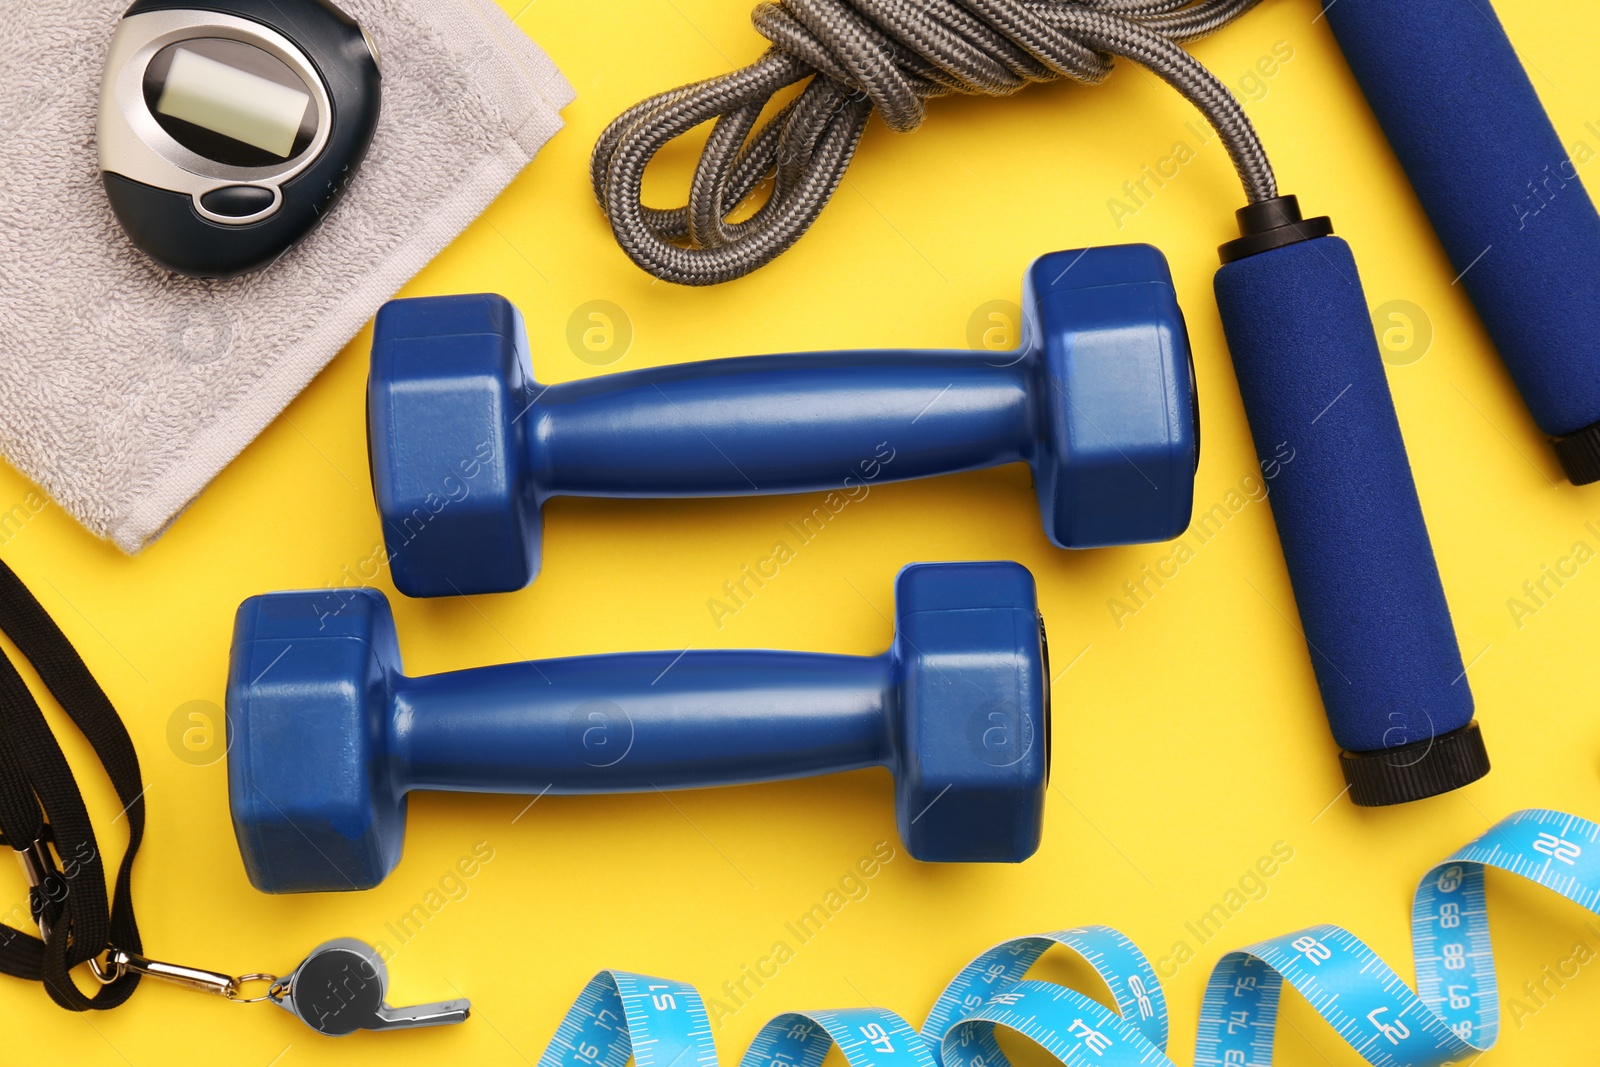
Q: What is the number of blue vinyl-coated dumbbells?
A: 2